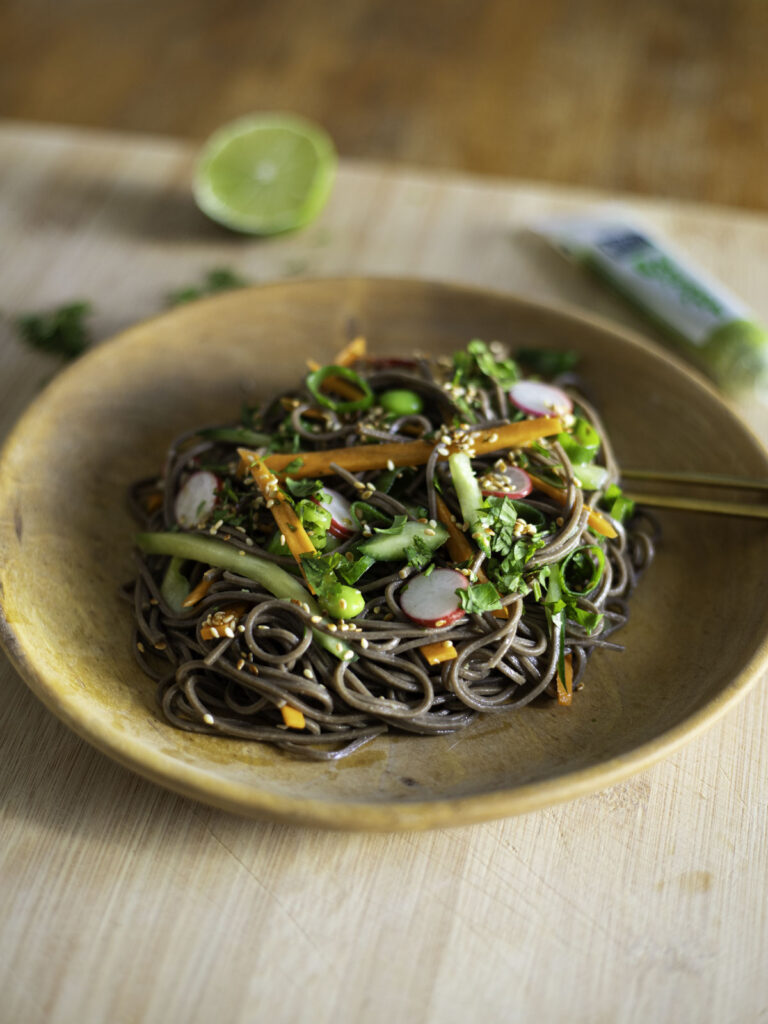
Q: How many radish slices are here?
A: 5